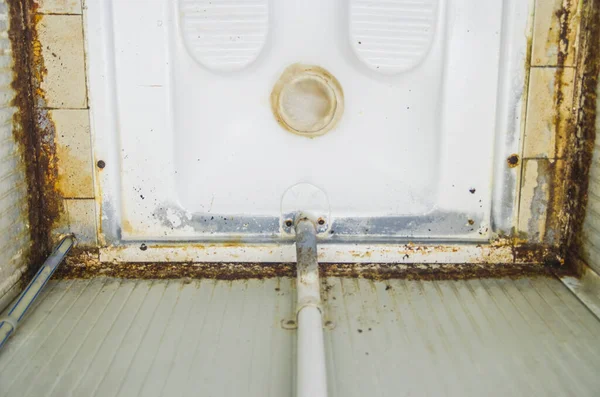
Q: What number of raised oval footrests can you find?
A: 2